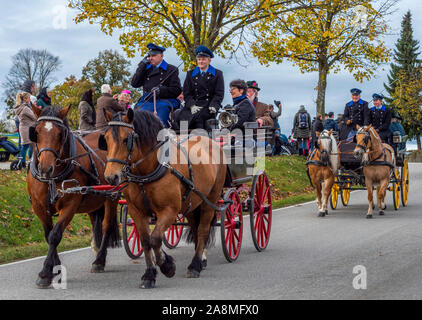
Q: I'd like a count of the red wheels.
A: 4